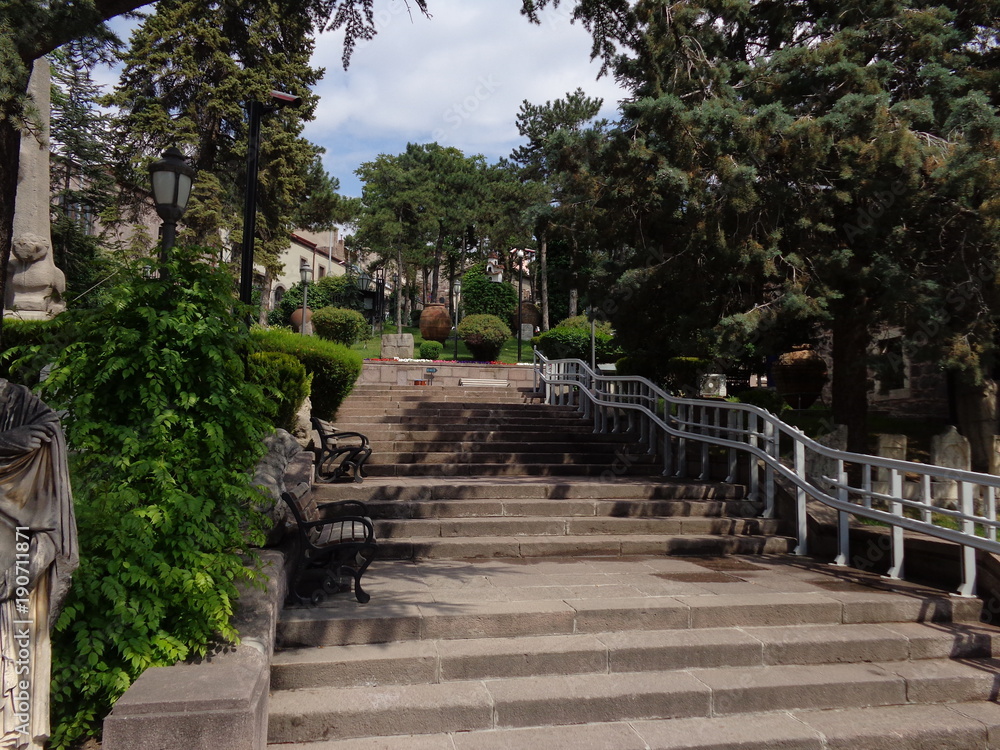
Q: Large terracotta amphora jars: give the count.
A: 4